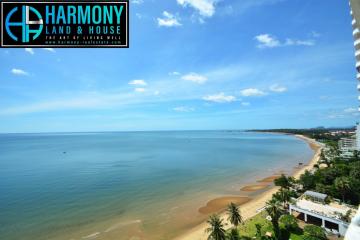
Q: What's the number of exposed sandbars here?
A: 3